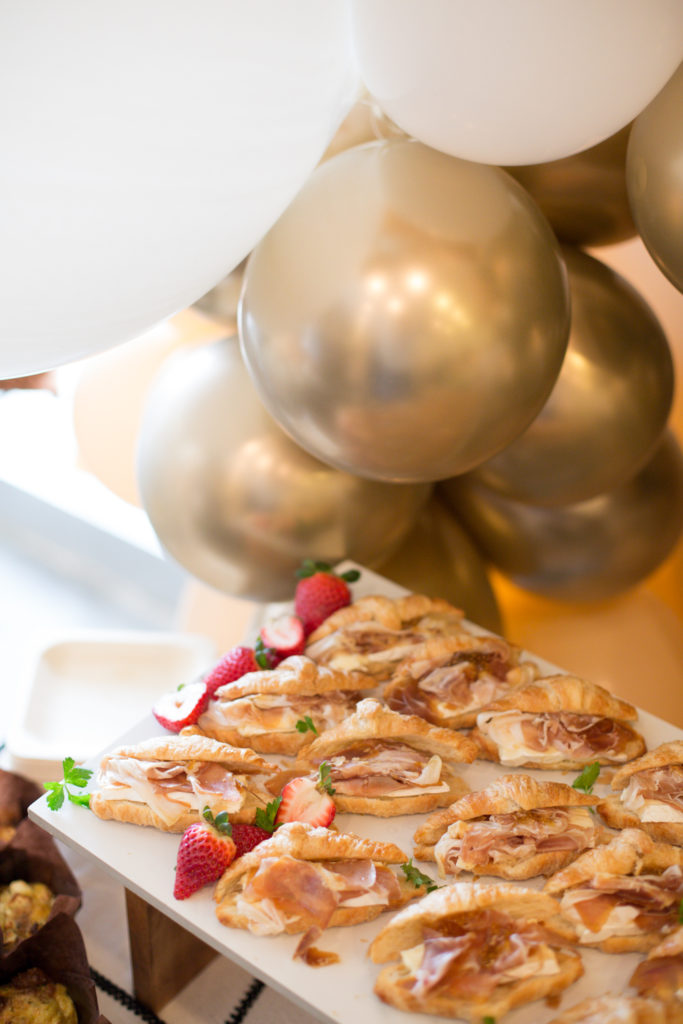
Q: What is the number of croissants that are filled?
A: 13